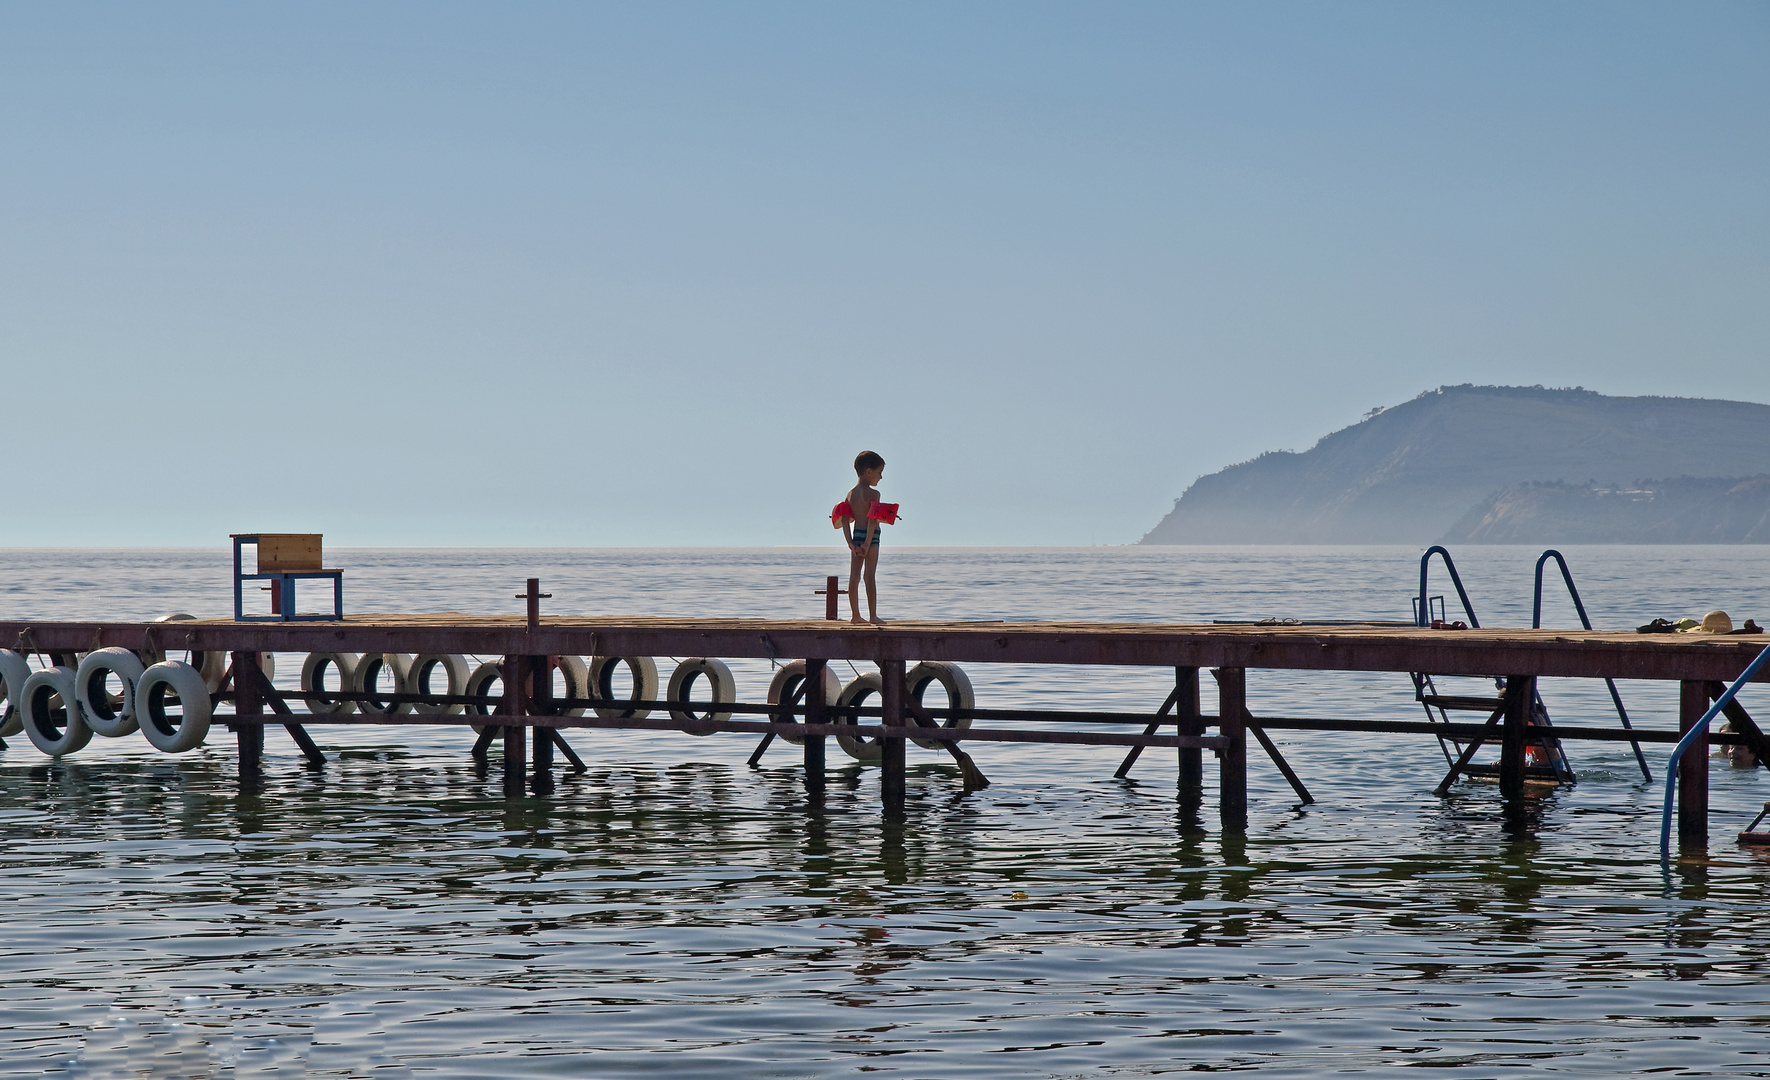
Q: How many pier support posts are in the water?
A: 9